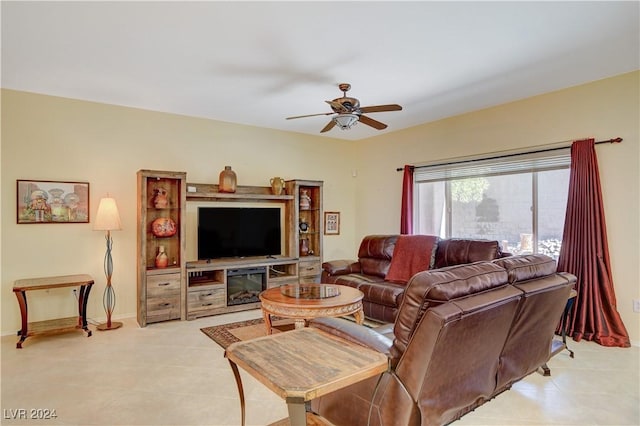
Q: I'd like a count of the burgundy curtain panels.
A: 2